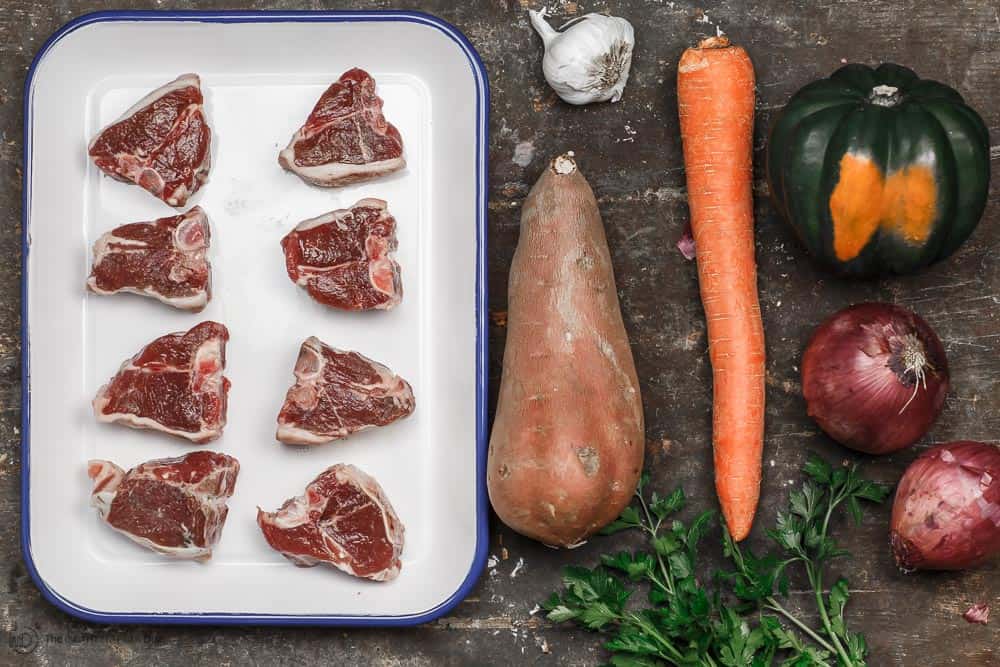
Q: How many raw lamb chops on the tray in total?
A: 8